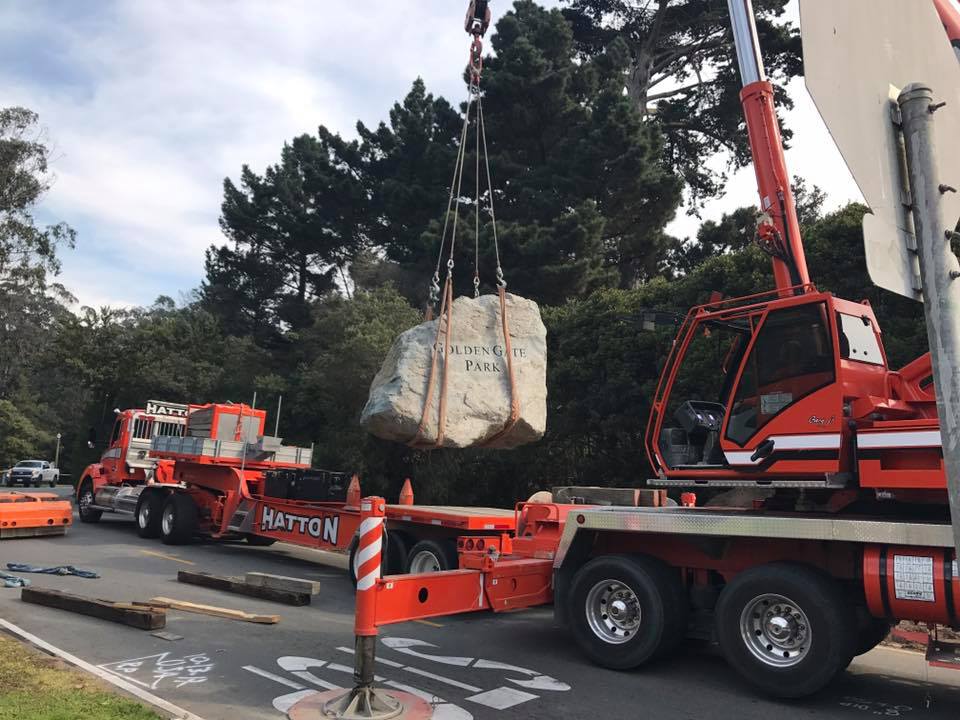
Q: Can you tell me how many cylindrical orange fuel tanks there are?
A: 1